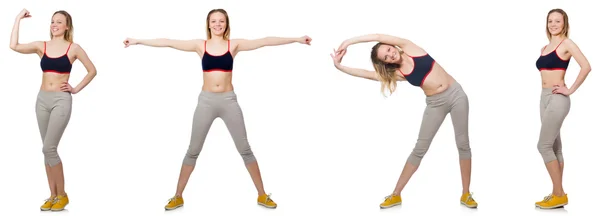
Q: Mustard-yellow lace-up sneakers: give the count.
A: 8